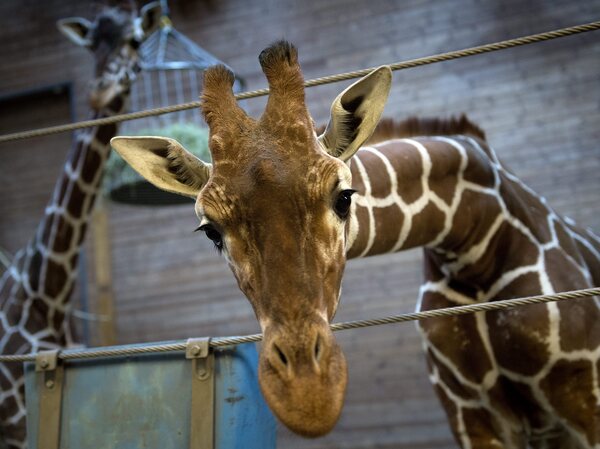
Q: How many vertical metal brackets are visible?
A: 2